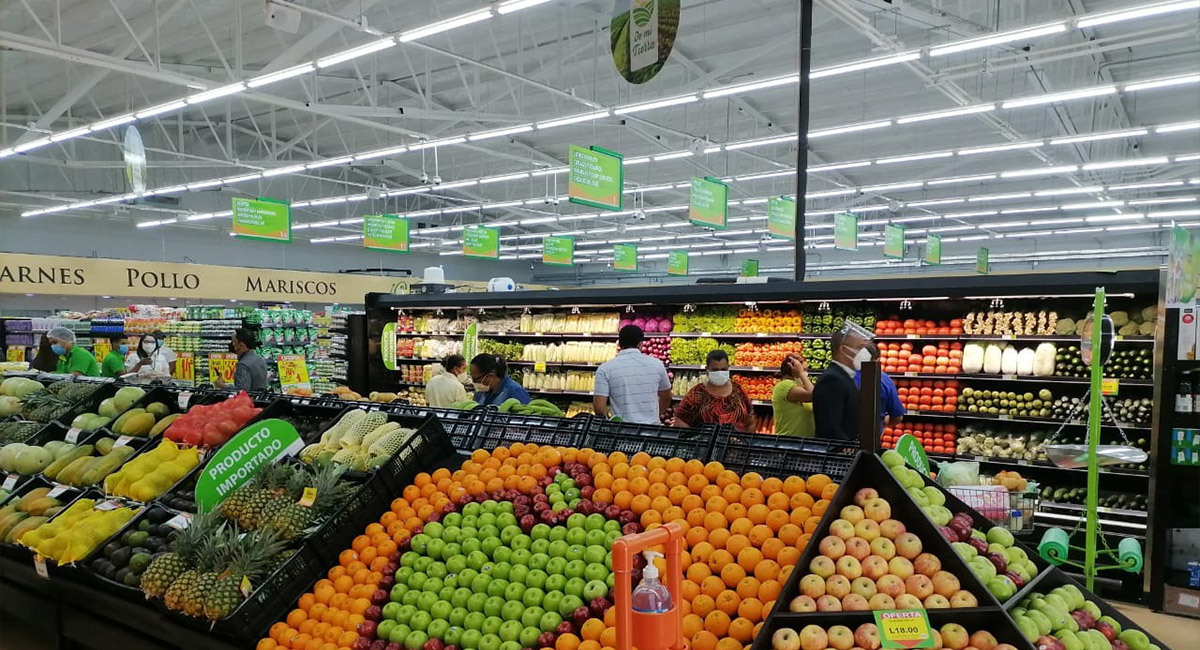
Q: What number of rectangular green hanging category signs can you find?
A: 14